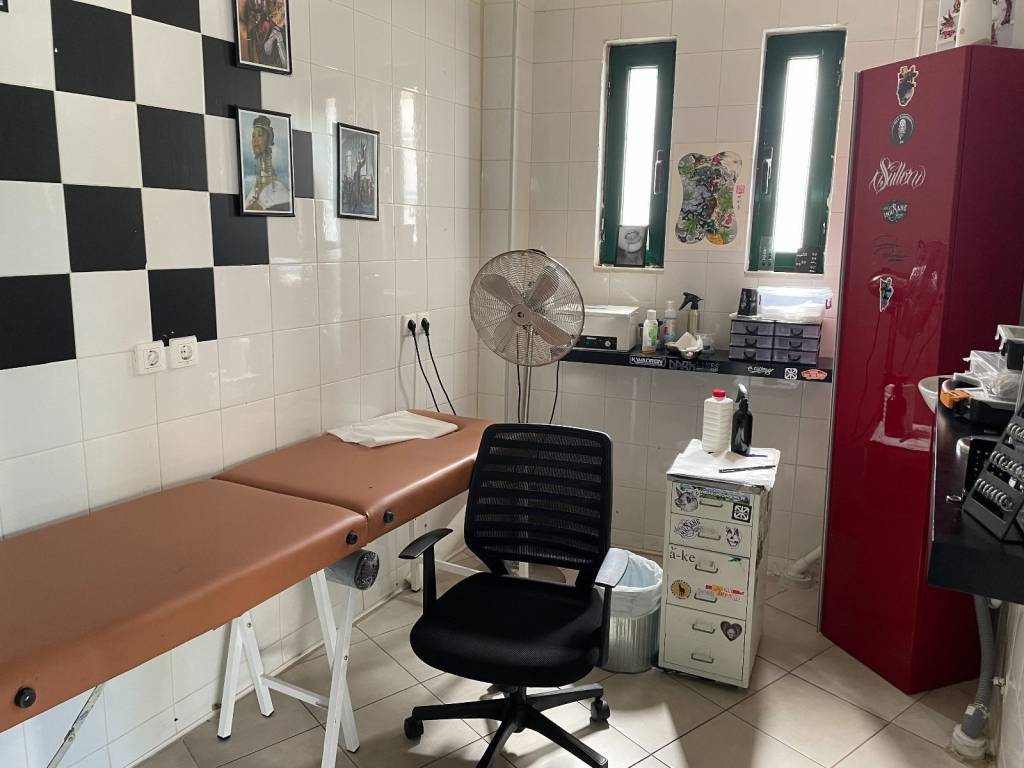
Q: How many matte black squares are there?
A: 10